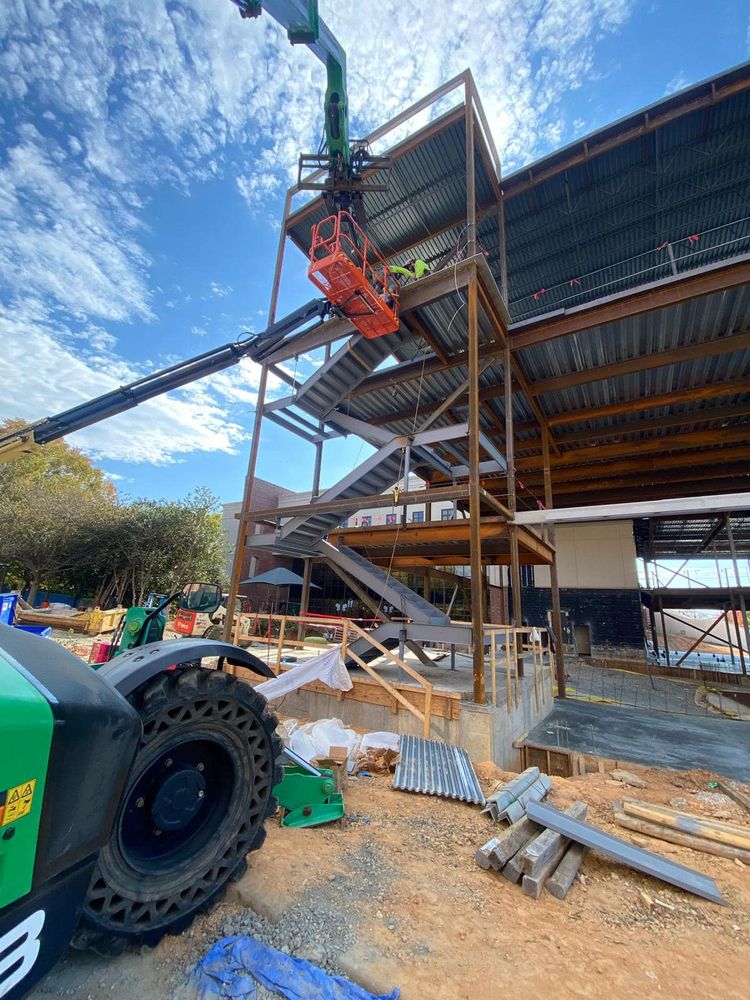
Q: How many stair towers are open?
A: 1